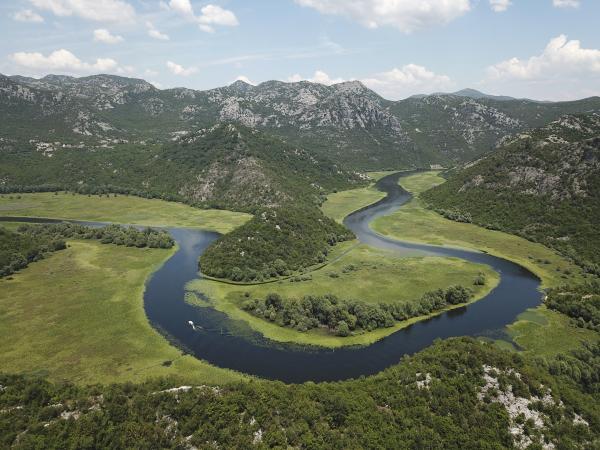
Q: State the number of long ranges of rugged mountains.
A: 1